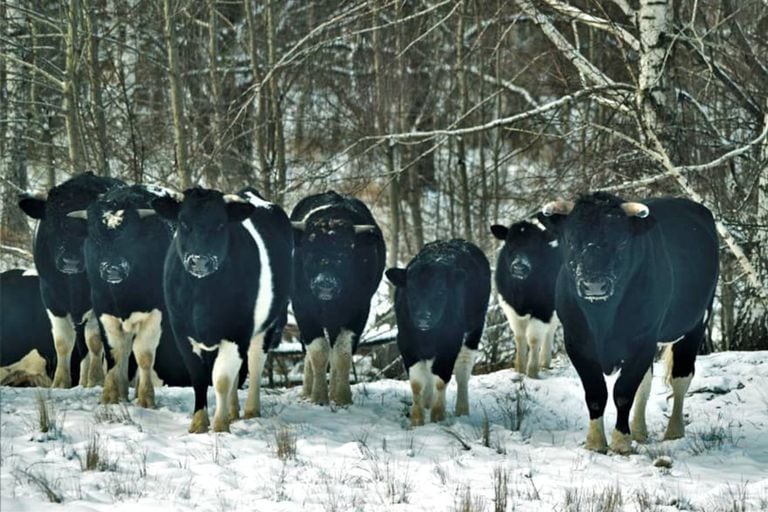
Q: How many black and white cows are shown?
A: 8